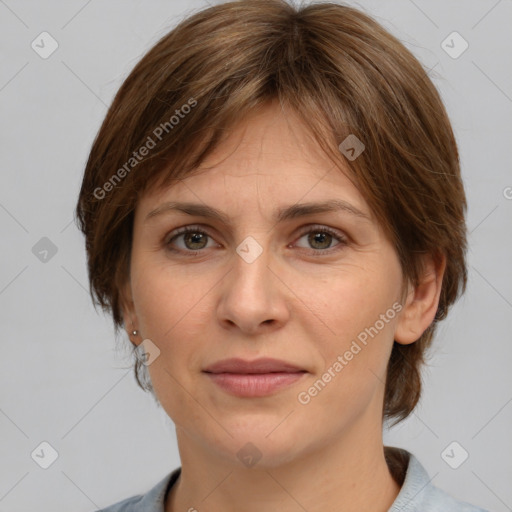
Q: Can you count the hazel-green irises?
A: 2